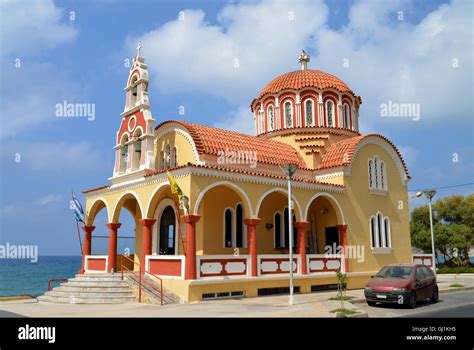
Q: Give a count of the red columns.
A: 7